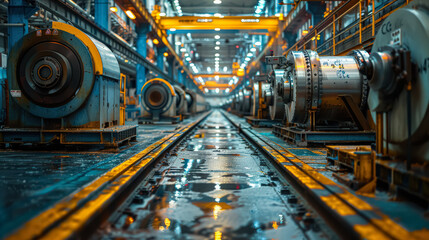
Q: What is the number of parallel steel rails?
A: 2